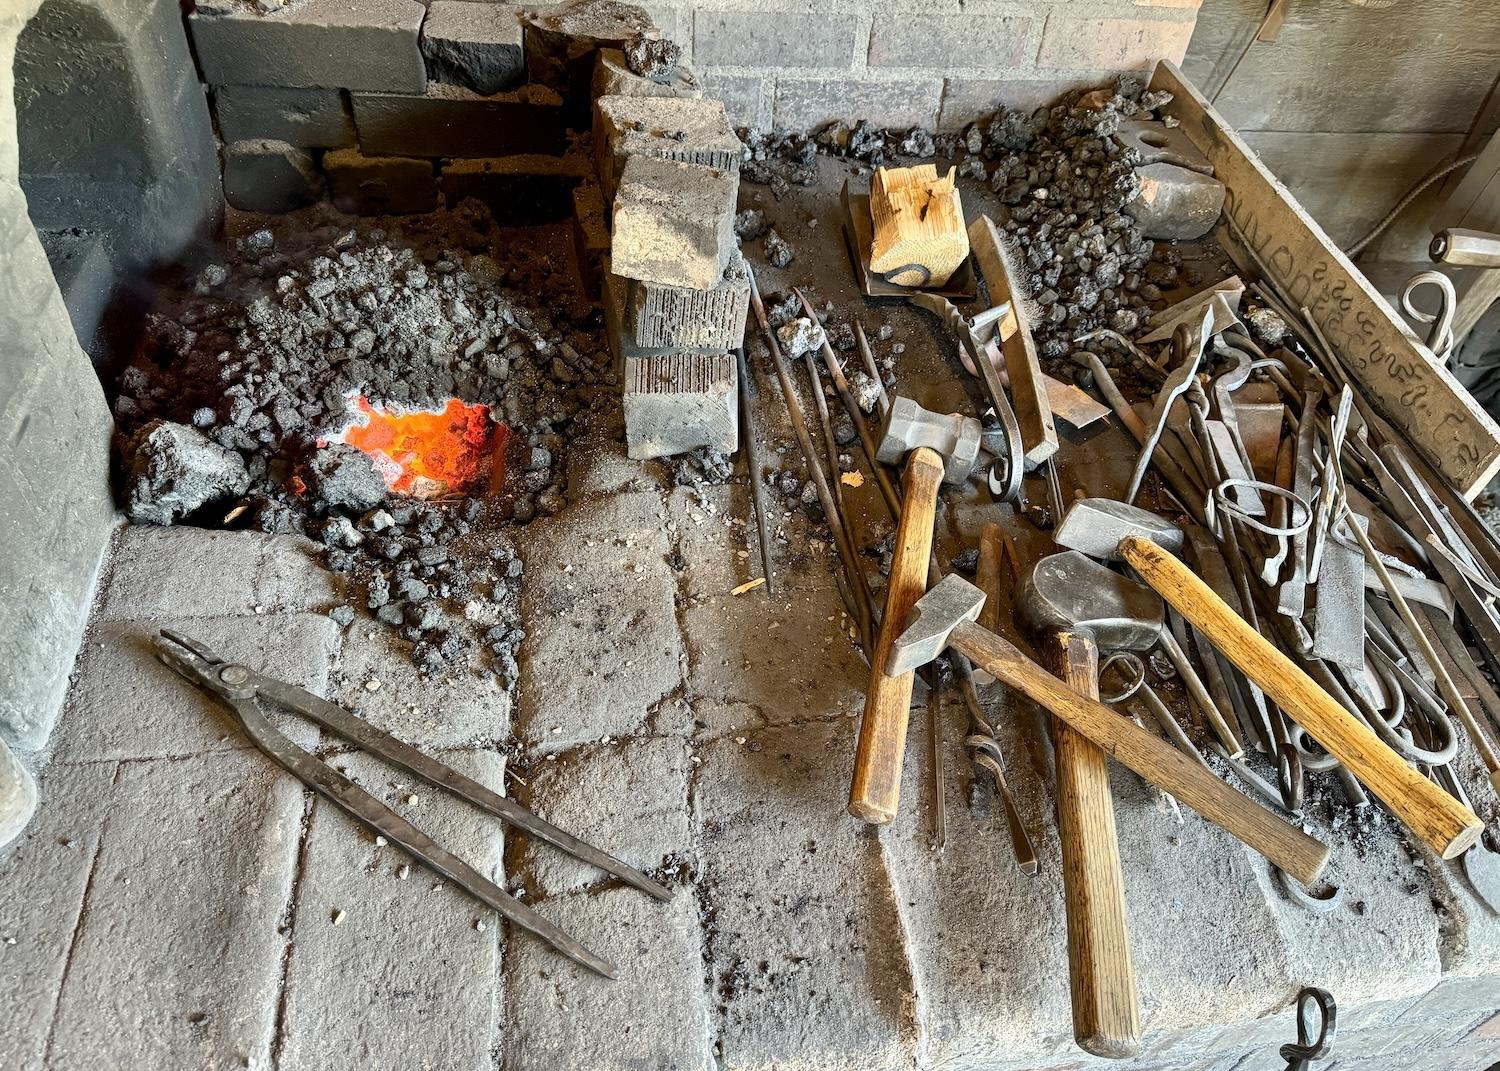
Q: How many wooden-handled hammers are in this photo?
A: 4